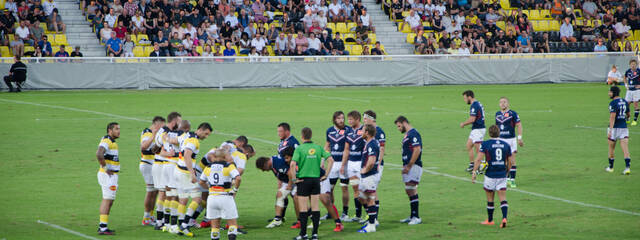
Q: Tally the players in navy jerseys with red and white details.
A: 13